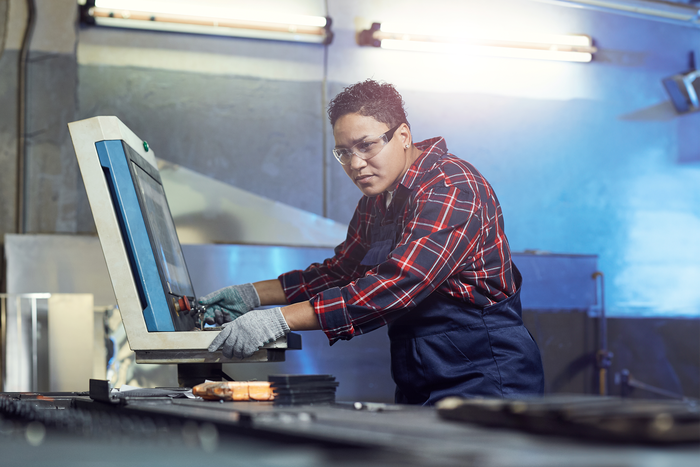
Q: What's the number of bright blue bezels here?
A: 1